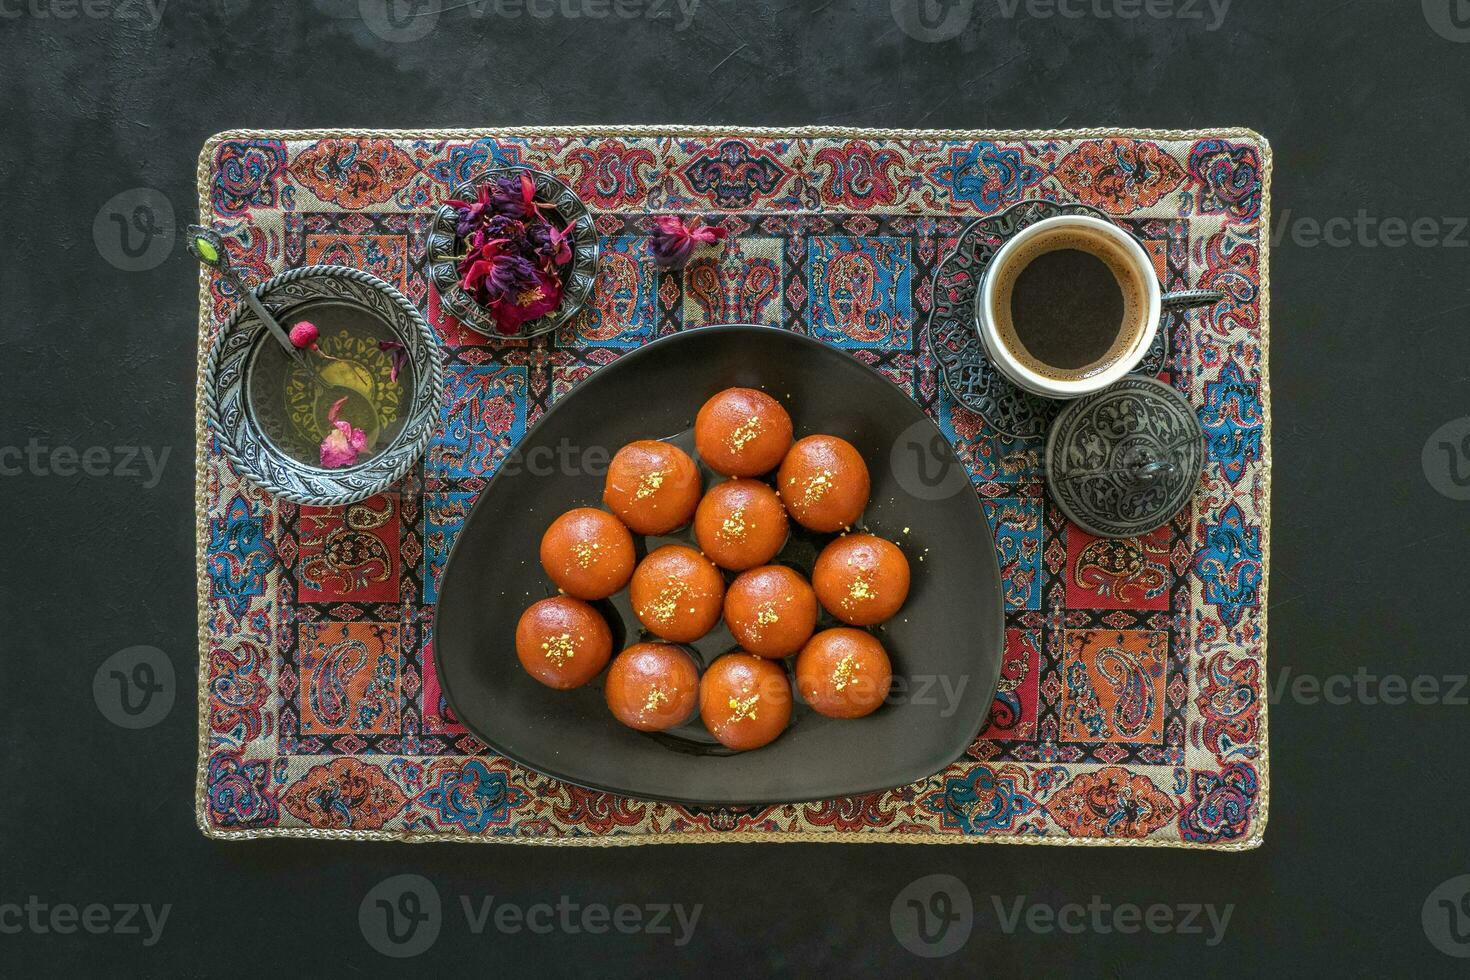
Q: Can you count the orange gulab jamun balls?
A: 12